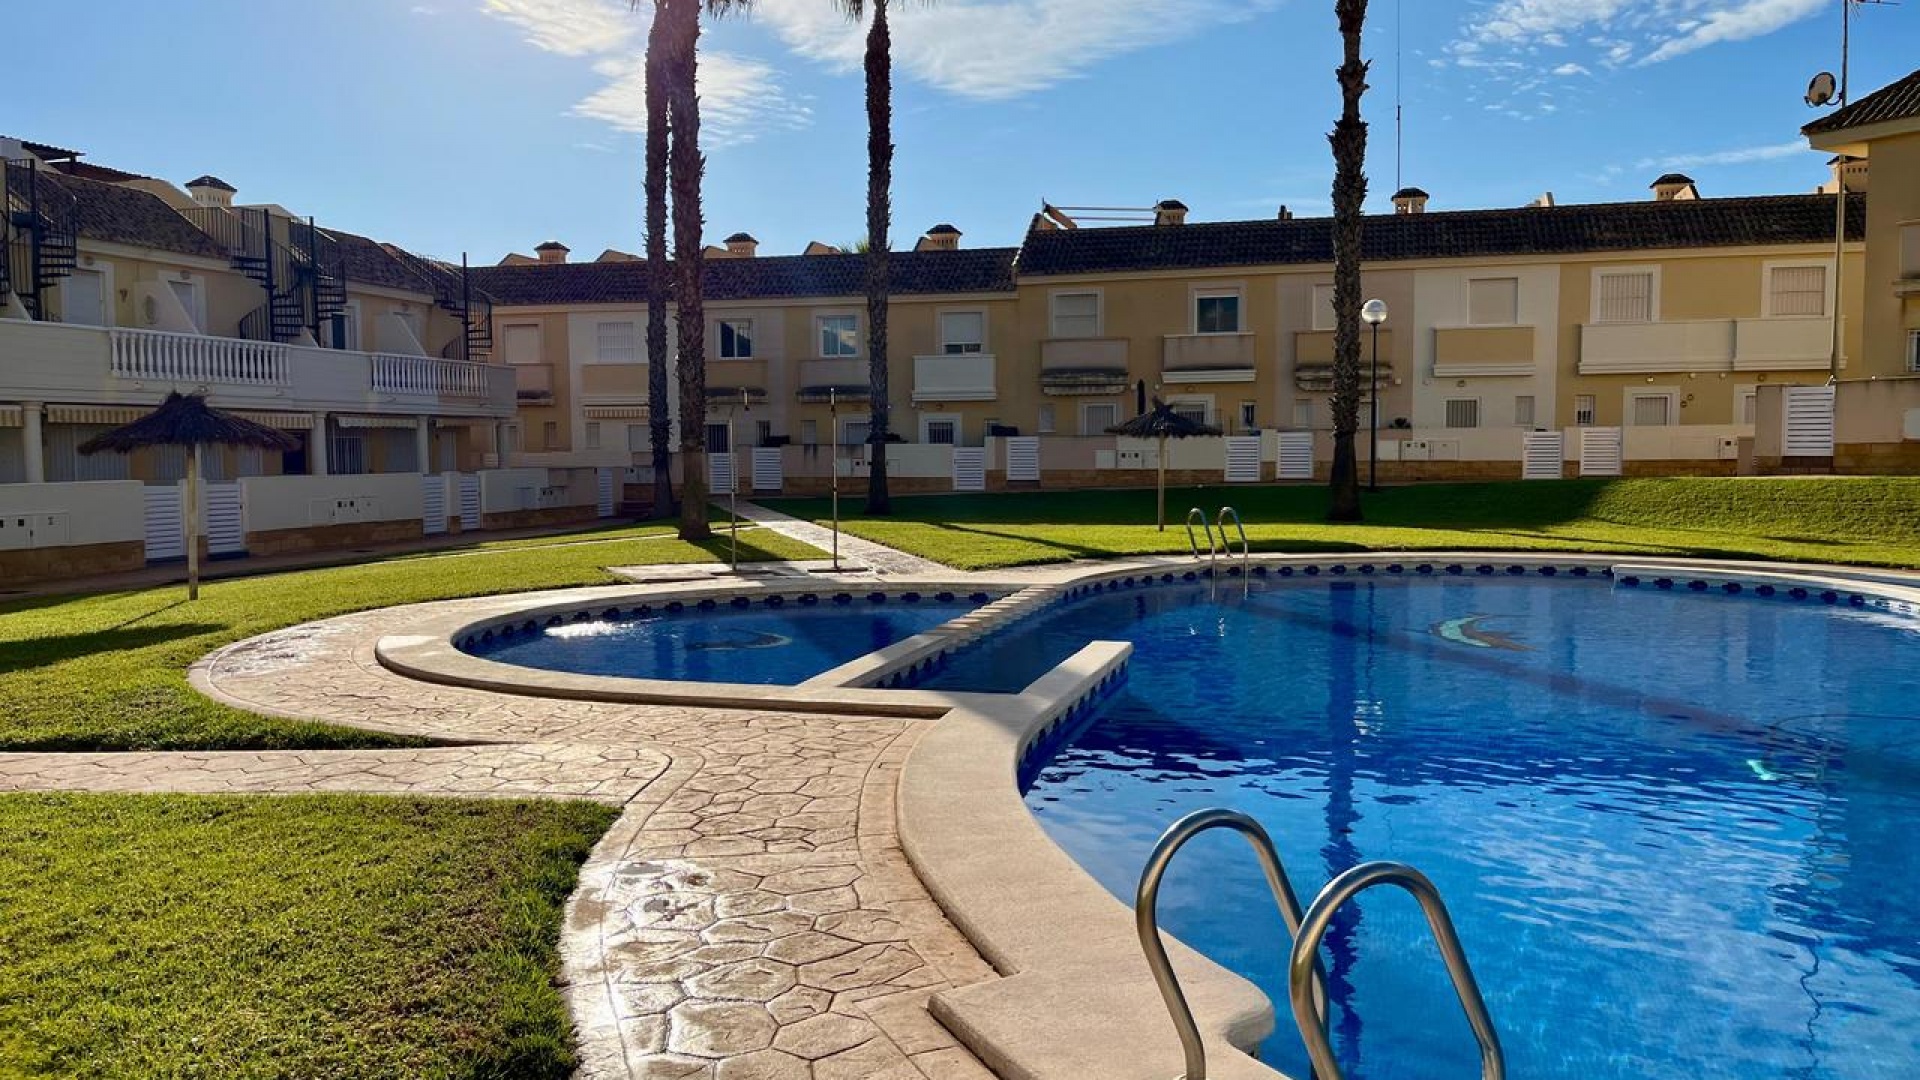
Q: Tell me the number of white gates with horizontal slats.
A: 14